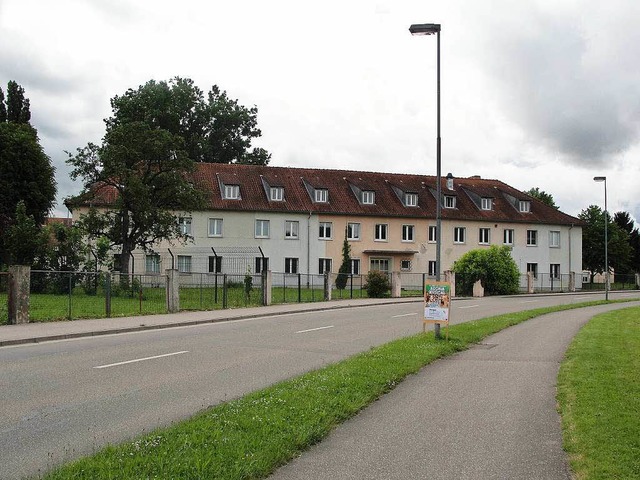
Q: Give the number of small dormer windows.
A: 8